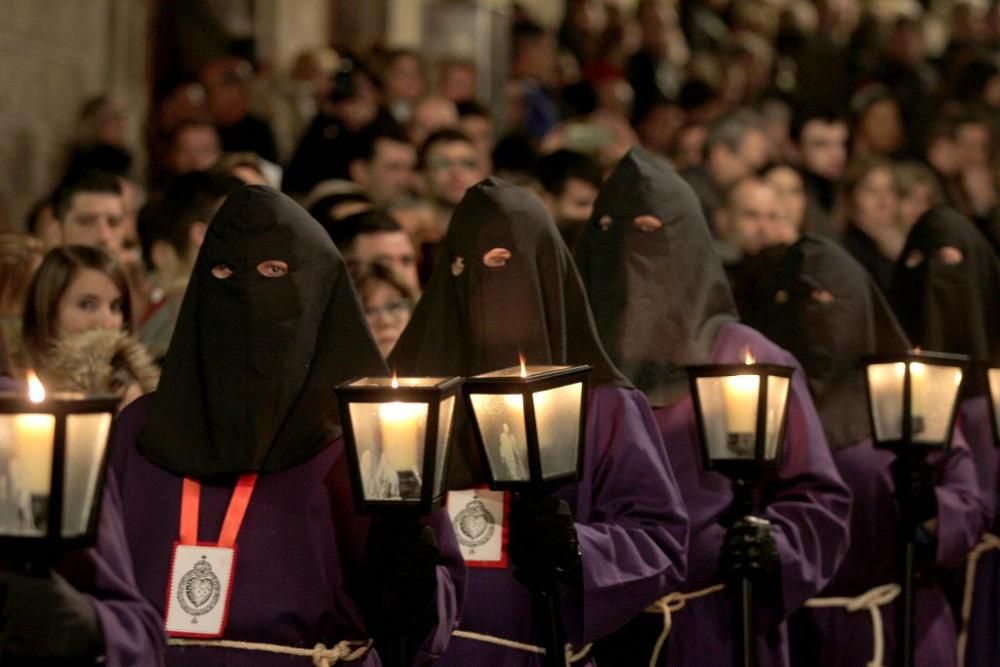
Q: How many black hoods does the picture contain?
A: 5